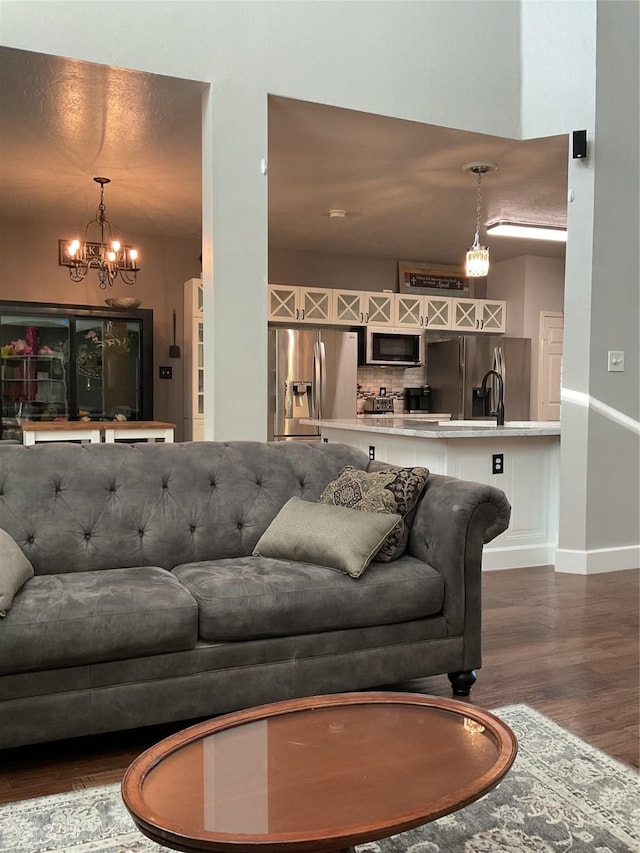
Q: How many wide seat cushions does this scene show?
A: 2